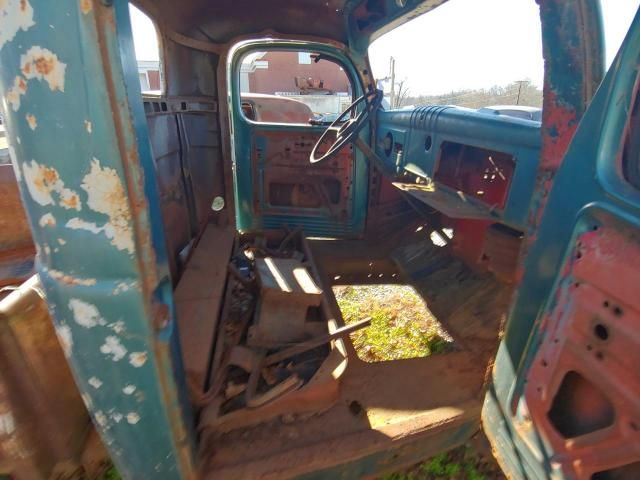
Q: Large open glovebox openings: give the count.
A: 1